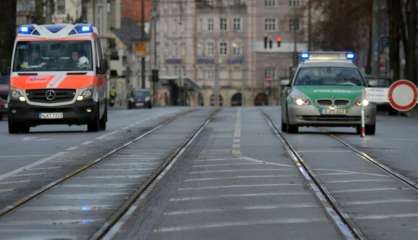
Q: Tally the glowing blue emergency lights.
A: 4